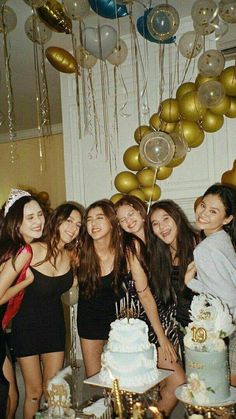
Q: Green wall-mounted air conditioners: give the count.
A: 0